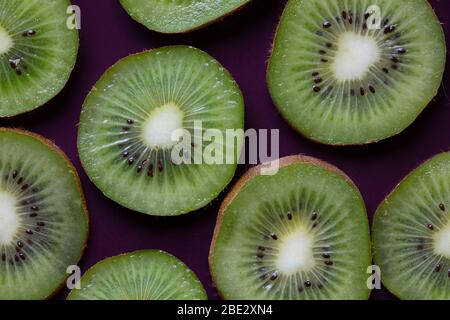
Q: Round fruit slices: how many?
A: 8